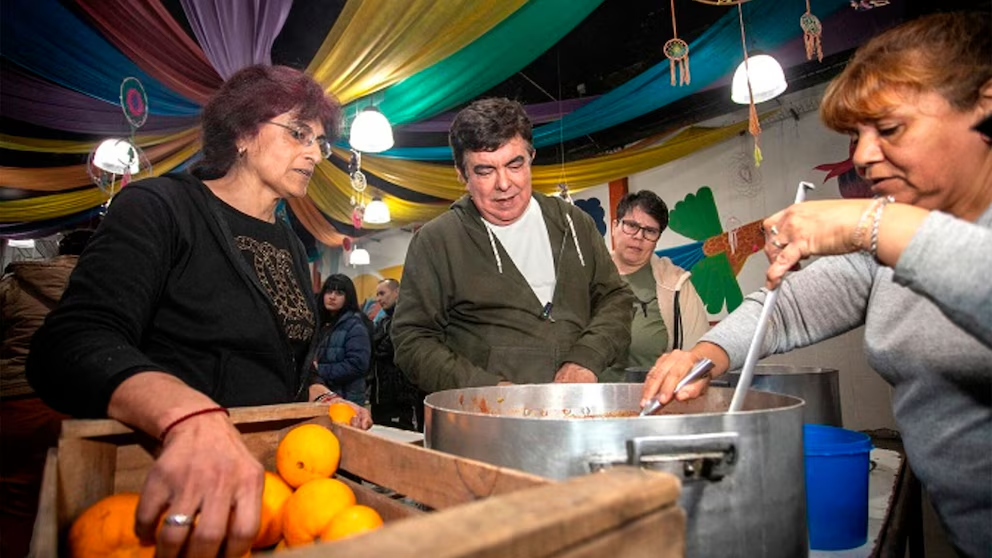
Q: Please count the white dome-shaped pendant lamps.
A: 5